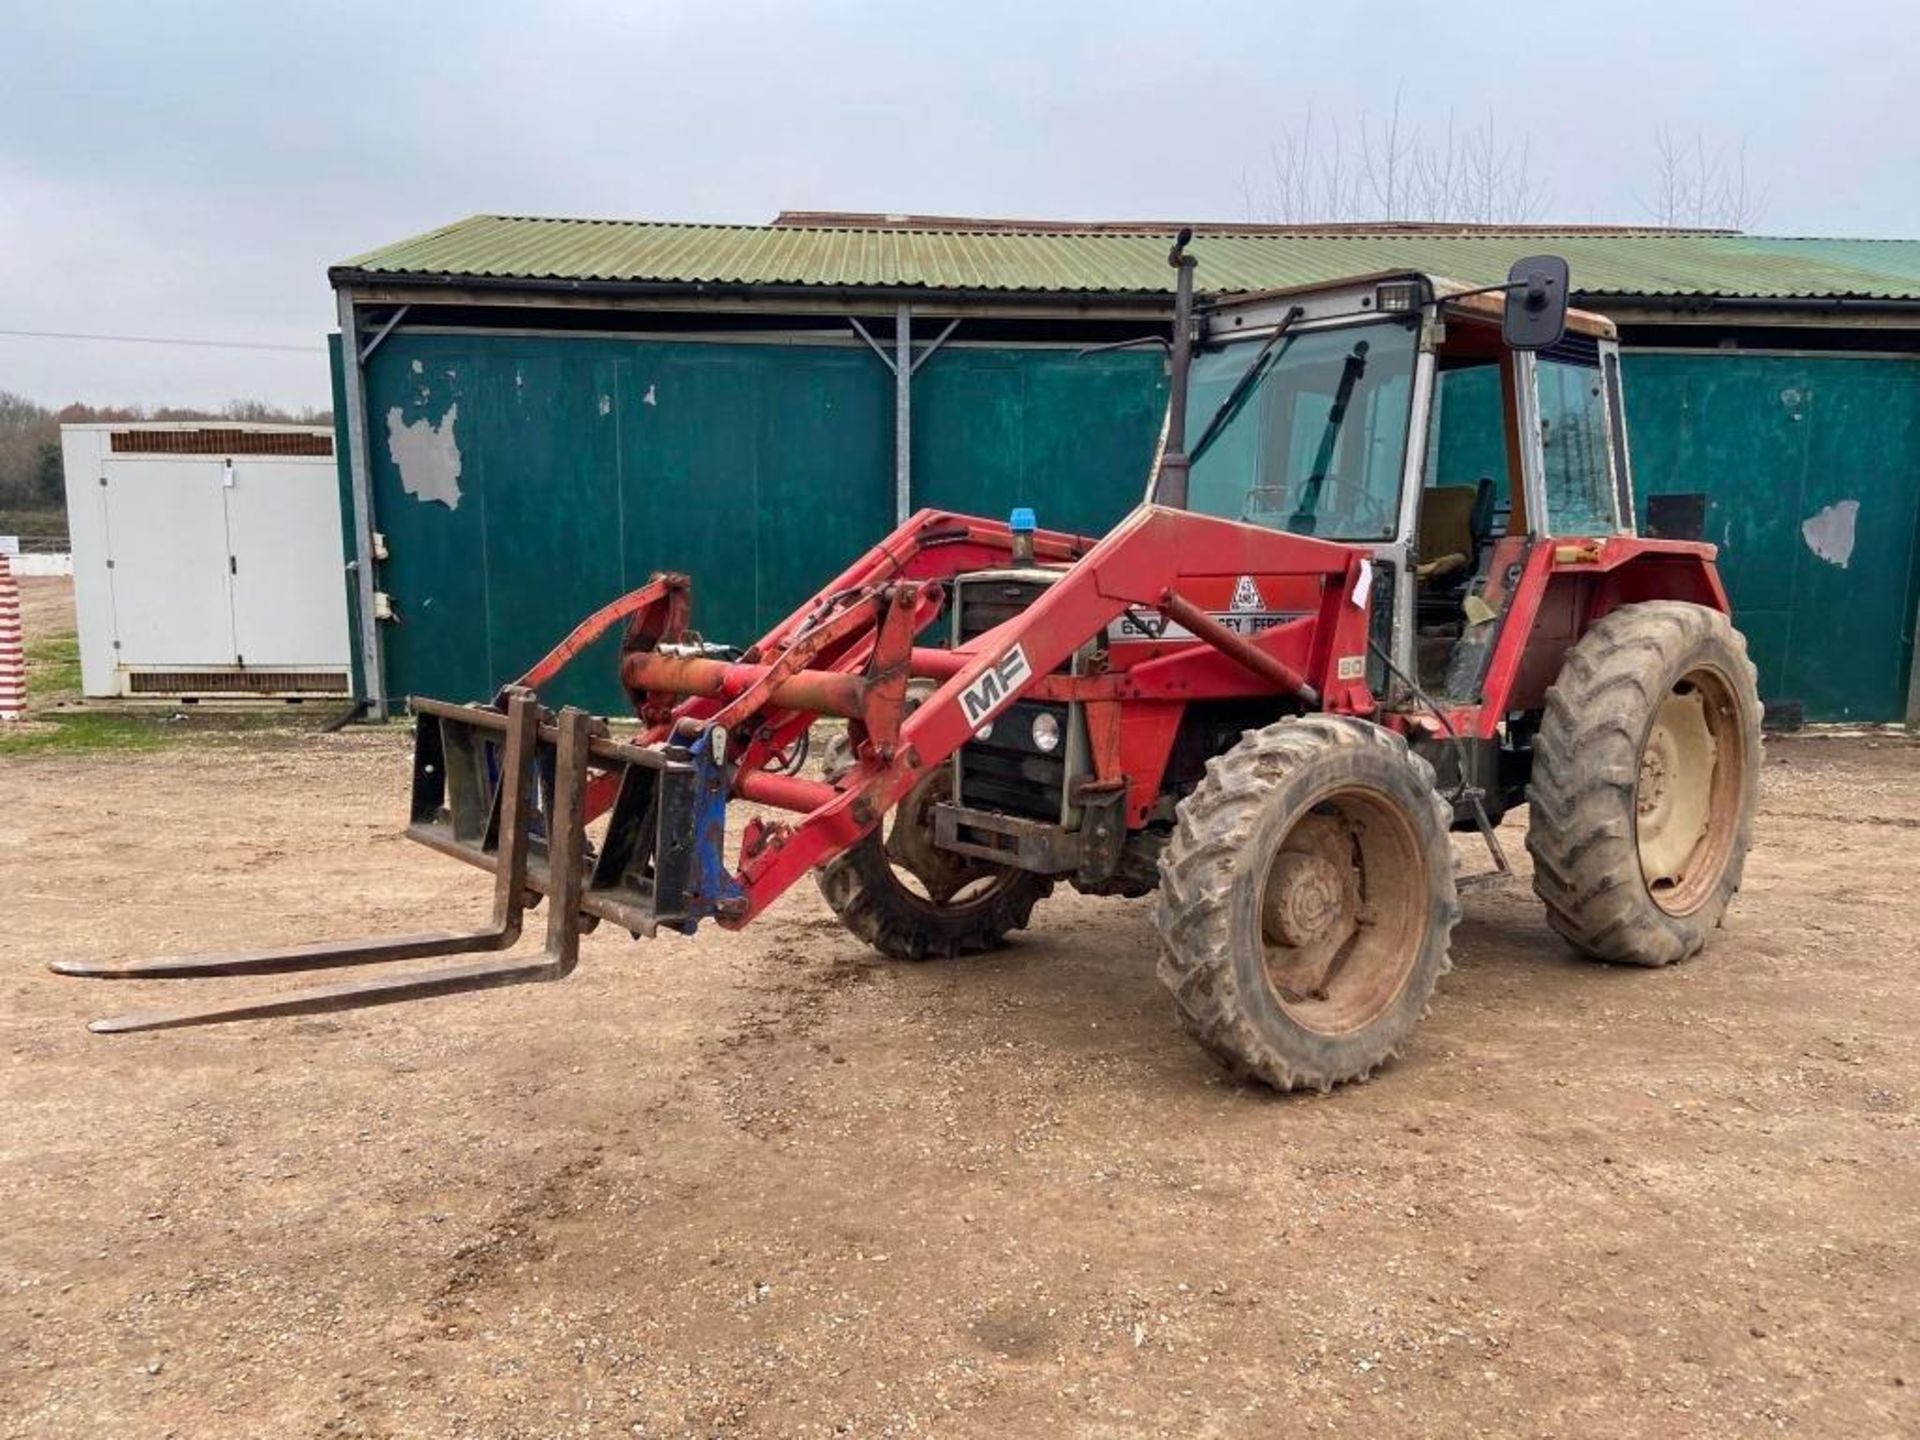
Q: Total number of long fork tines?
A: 2